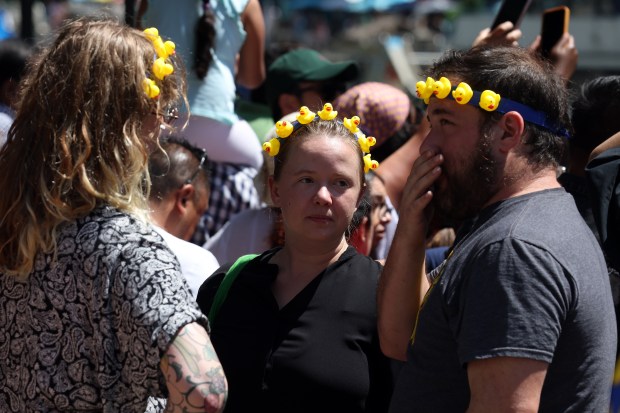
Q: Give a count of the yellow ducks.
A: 15